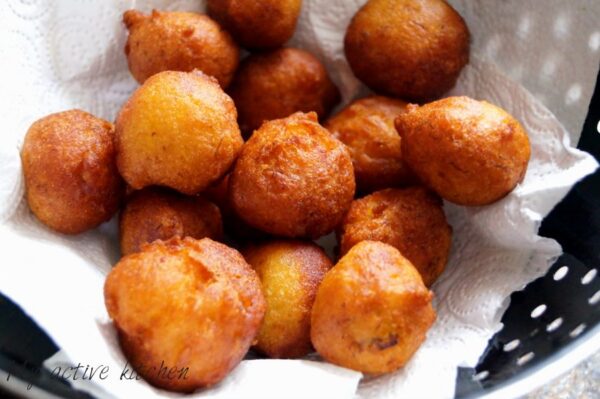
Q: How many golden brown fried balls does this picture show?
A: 15